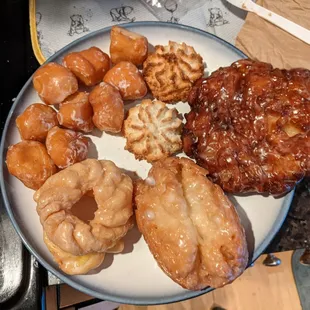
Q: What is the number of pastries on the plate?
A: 15